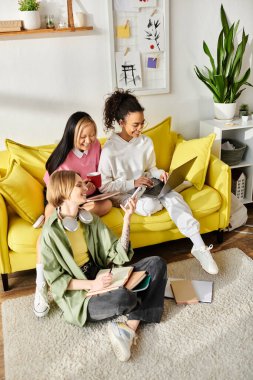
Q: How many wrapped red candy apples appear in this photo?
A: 0